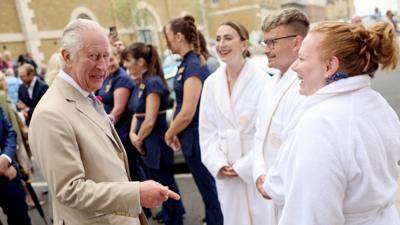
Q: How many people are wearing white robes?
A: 3